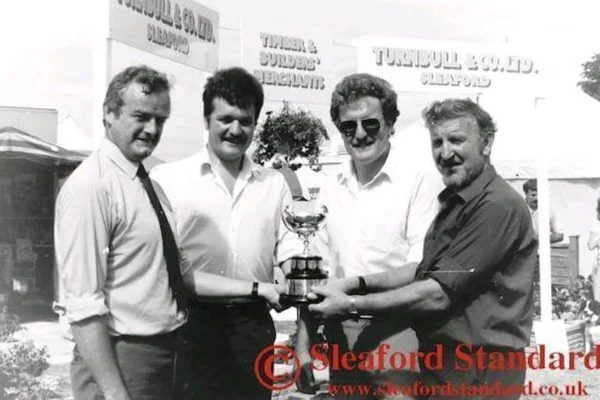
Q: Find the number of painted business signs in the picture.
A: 3